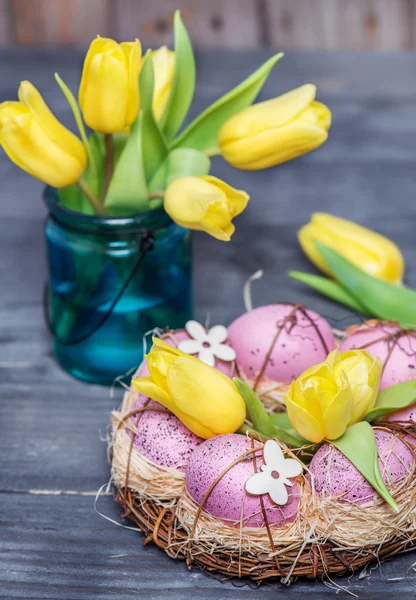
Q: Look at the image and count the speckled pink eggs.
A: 7